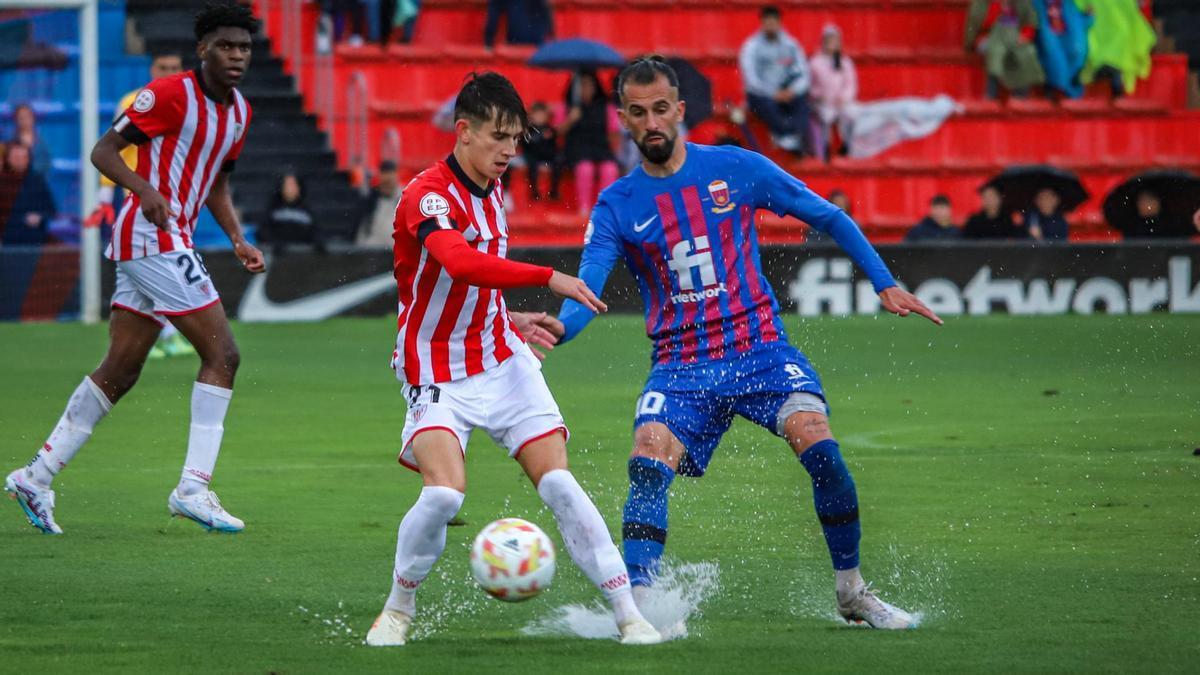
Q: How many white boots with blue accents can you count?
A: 2